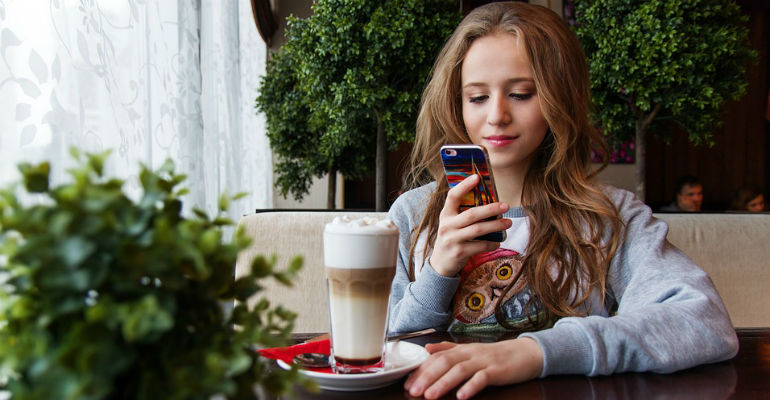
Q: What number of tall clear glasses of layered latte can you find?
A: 1